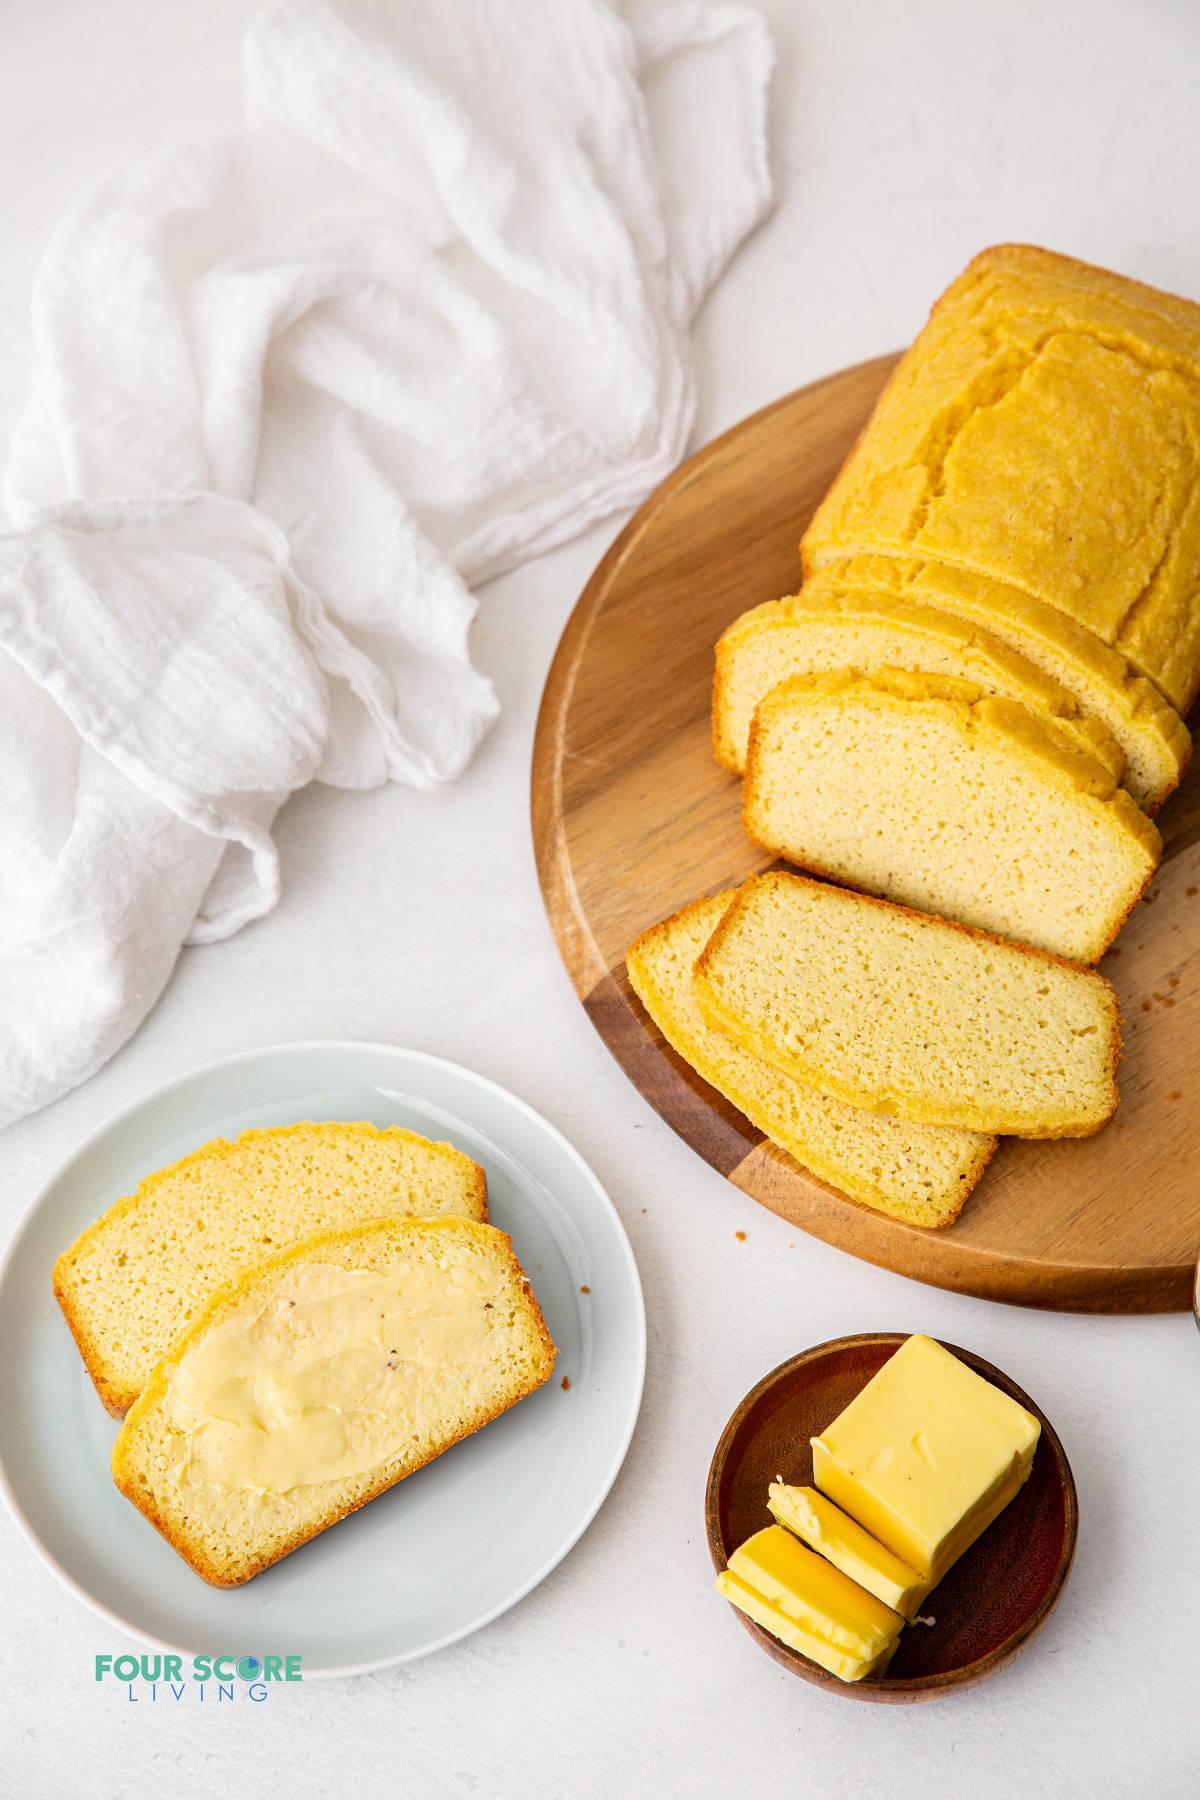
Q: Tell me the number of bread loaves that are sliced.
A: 1